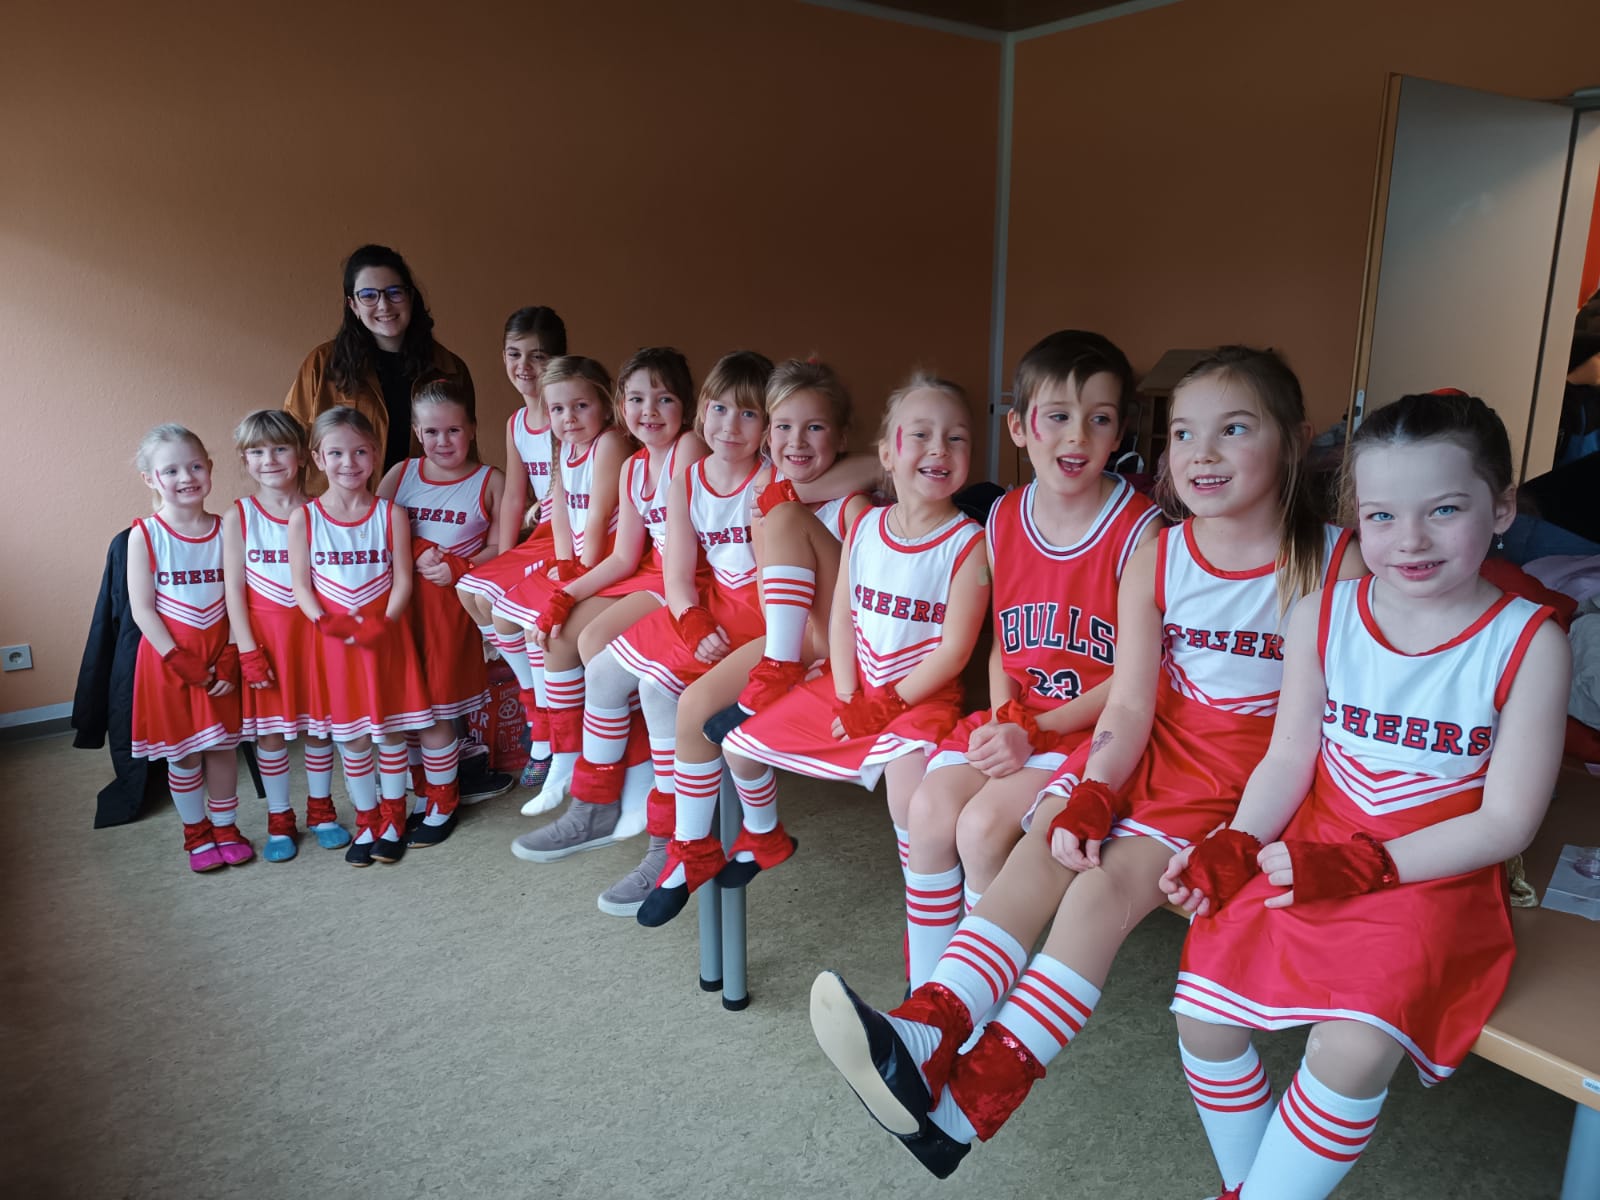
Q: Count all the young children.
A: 13